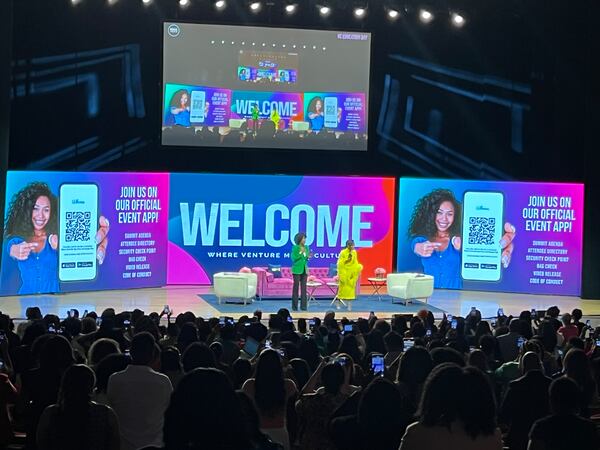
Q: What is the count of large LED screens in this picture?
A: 4